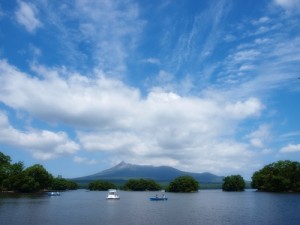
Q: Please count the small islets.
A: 4